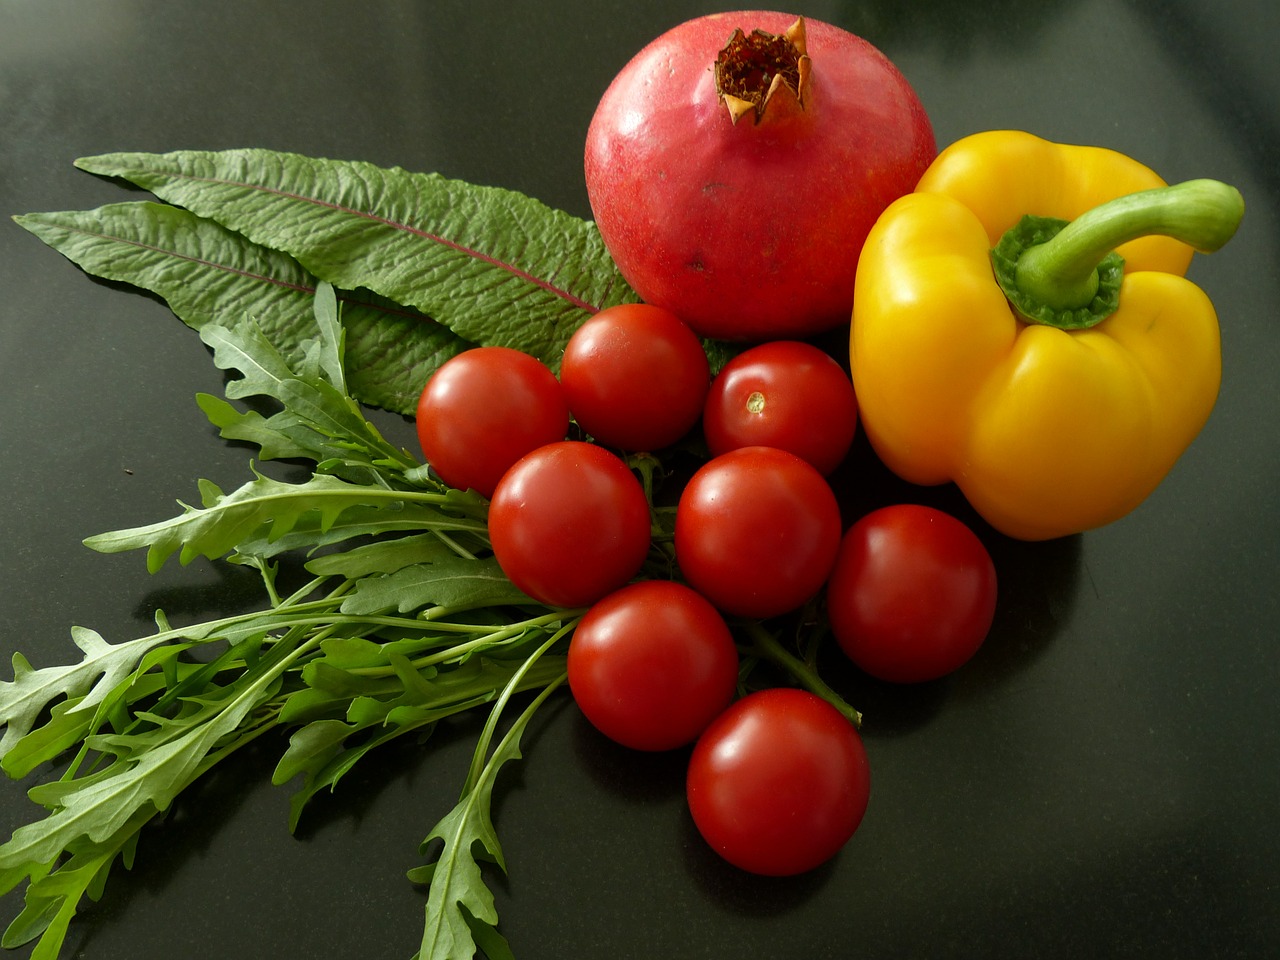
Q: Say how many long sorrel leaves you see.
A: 2